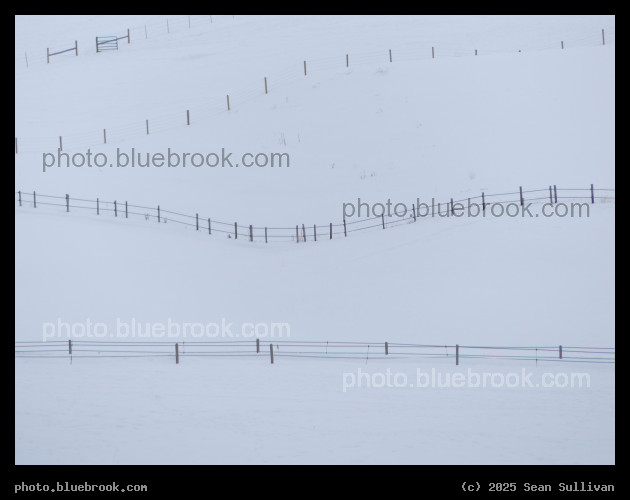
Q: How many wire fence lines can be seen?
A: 4